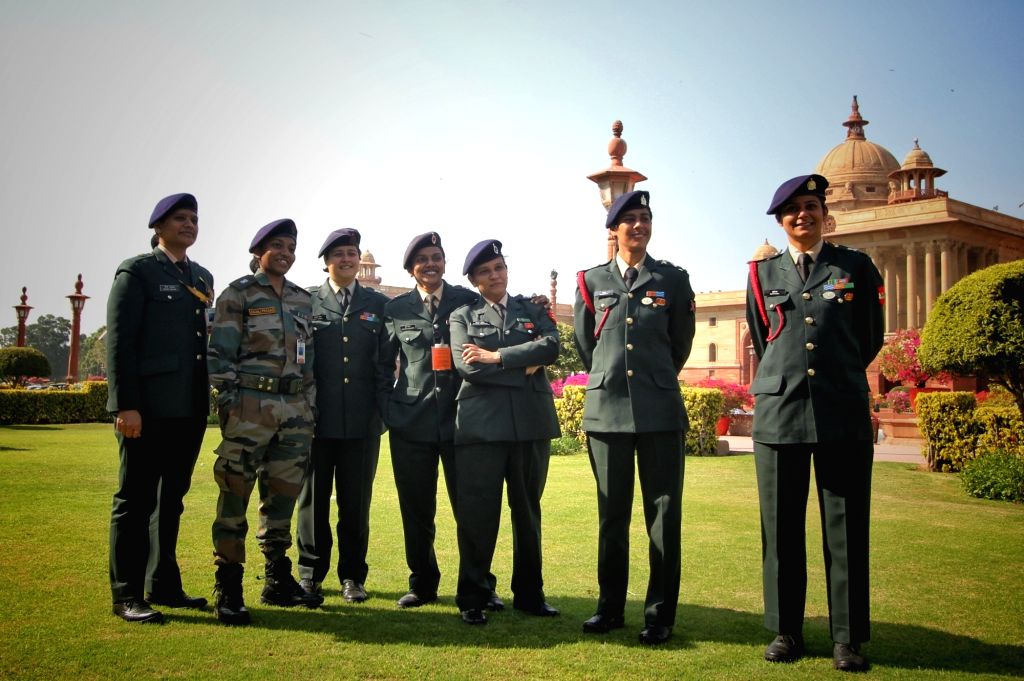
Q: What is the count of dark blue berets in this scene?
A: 7